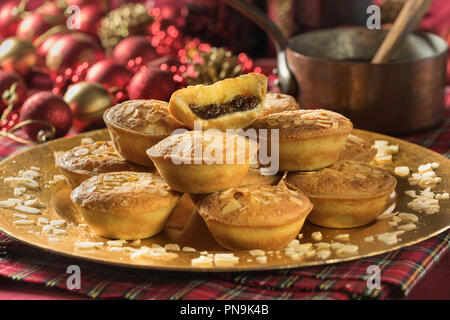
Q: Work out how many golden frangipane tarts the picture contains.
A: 11